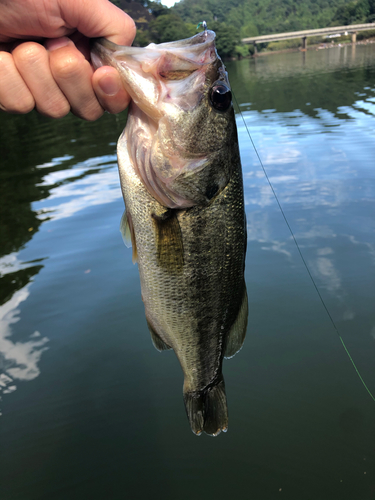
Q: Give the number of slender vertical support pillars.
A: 3